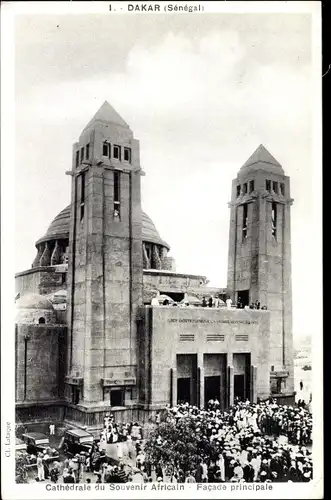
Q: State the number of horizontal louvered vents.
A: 3